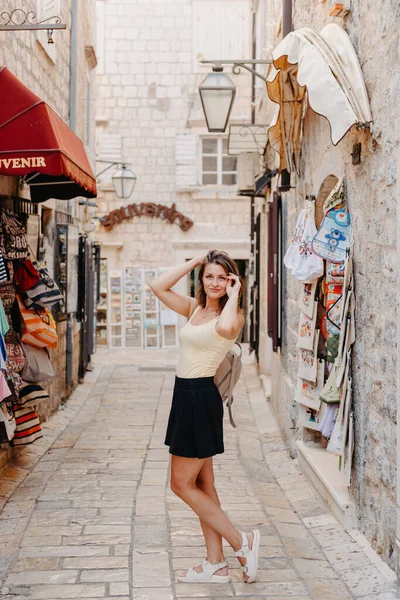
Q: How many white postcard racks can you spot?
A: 4